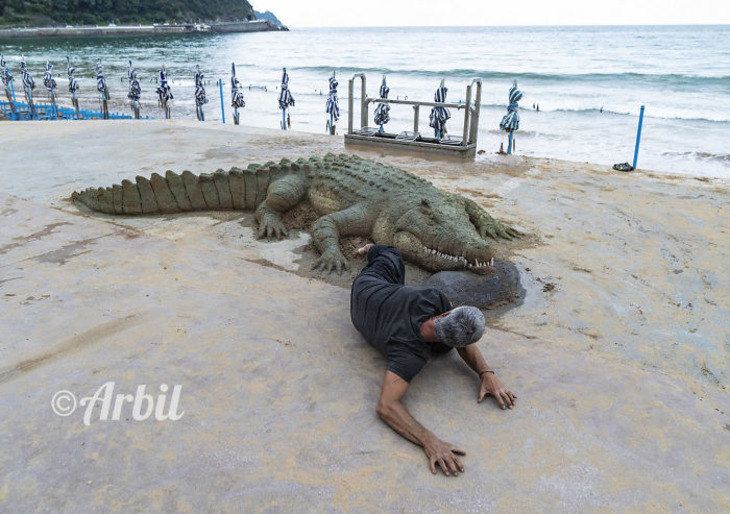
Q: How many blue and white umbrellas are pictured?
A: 14